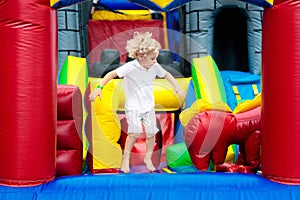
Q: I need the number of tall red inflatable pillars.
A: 2